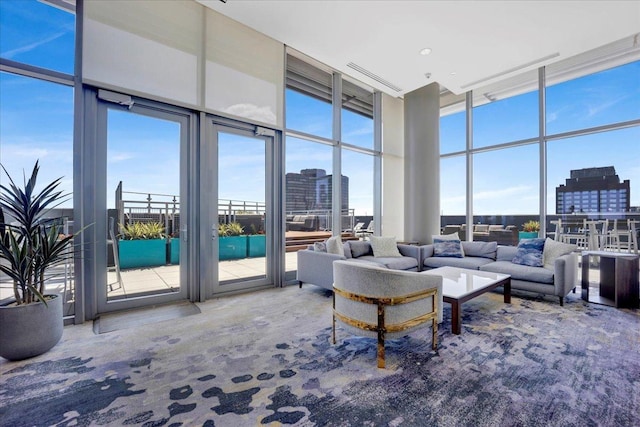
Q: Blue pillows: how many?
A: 2